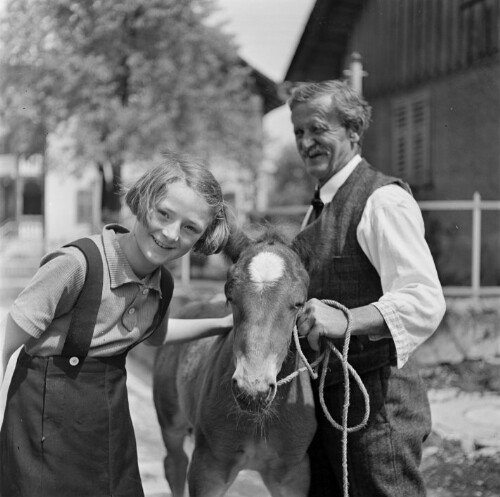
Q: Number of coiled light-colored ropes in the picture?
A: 1